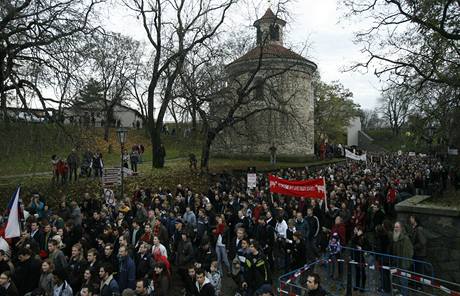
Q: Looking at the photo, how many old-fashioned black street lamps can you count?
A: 1